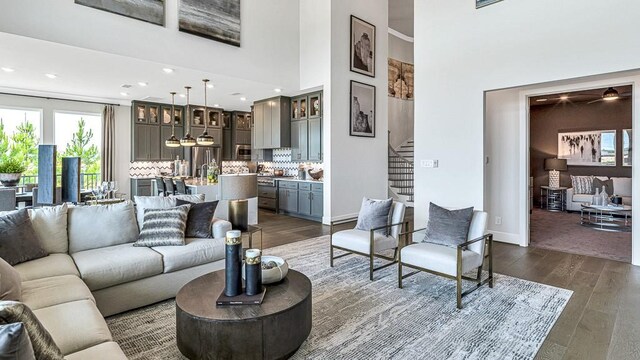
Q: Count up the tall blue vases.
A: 2